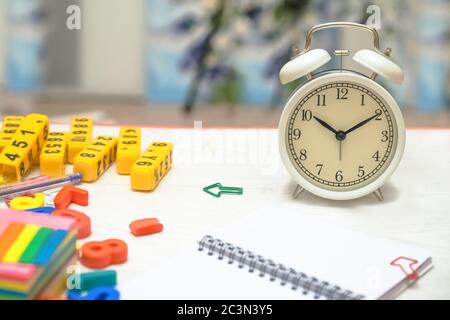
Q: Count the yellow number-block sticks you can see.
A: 7